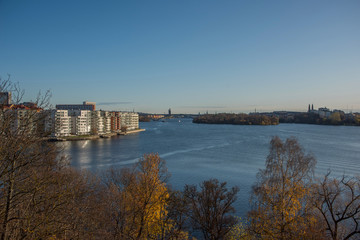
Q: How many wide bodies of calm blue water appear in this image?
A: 1